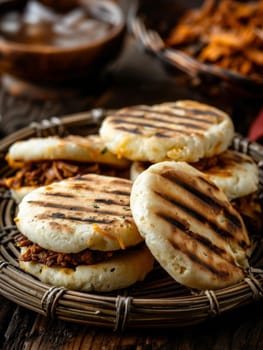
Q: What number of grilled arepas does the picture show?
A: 5